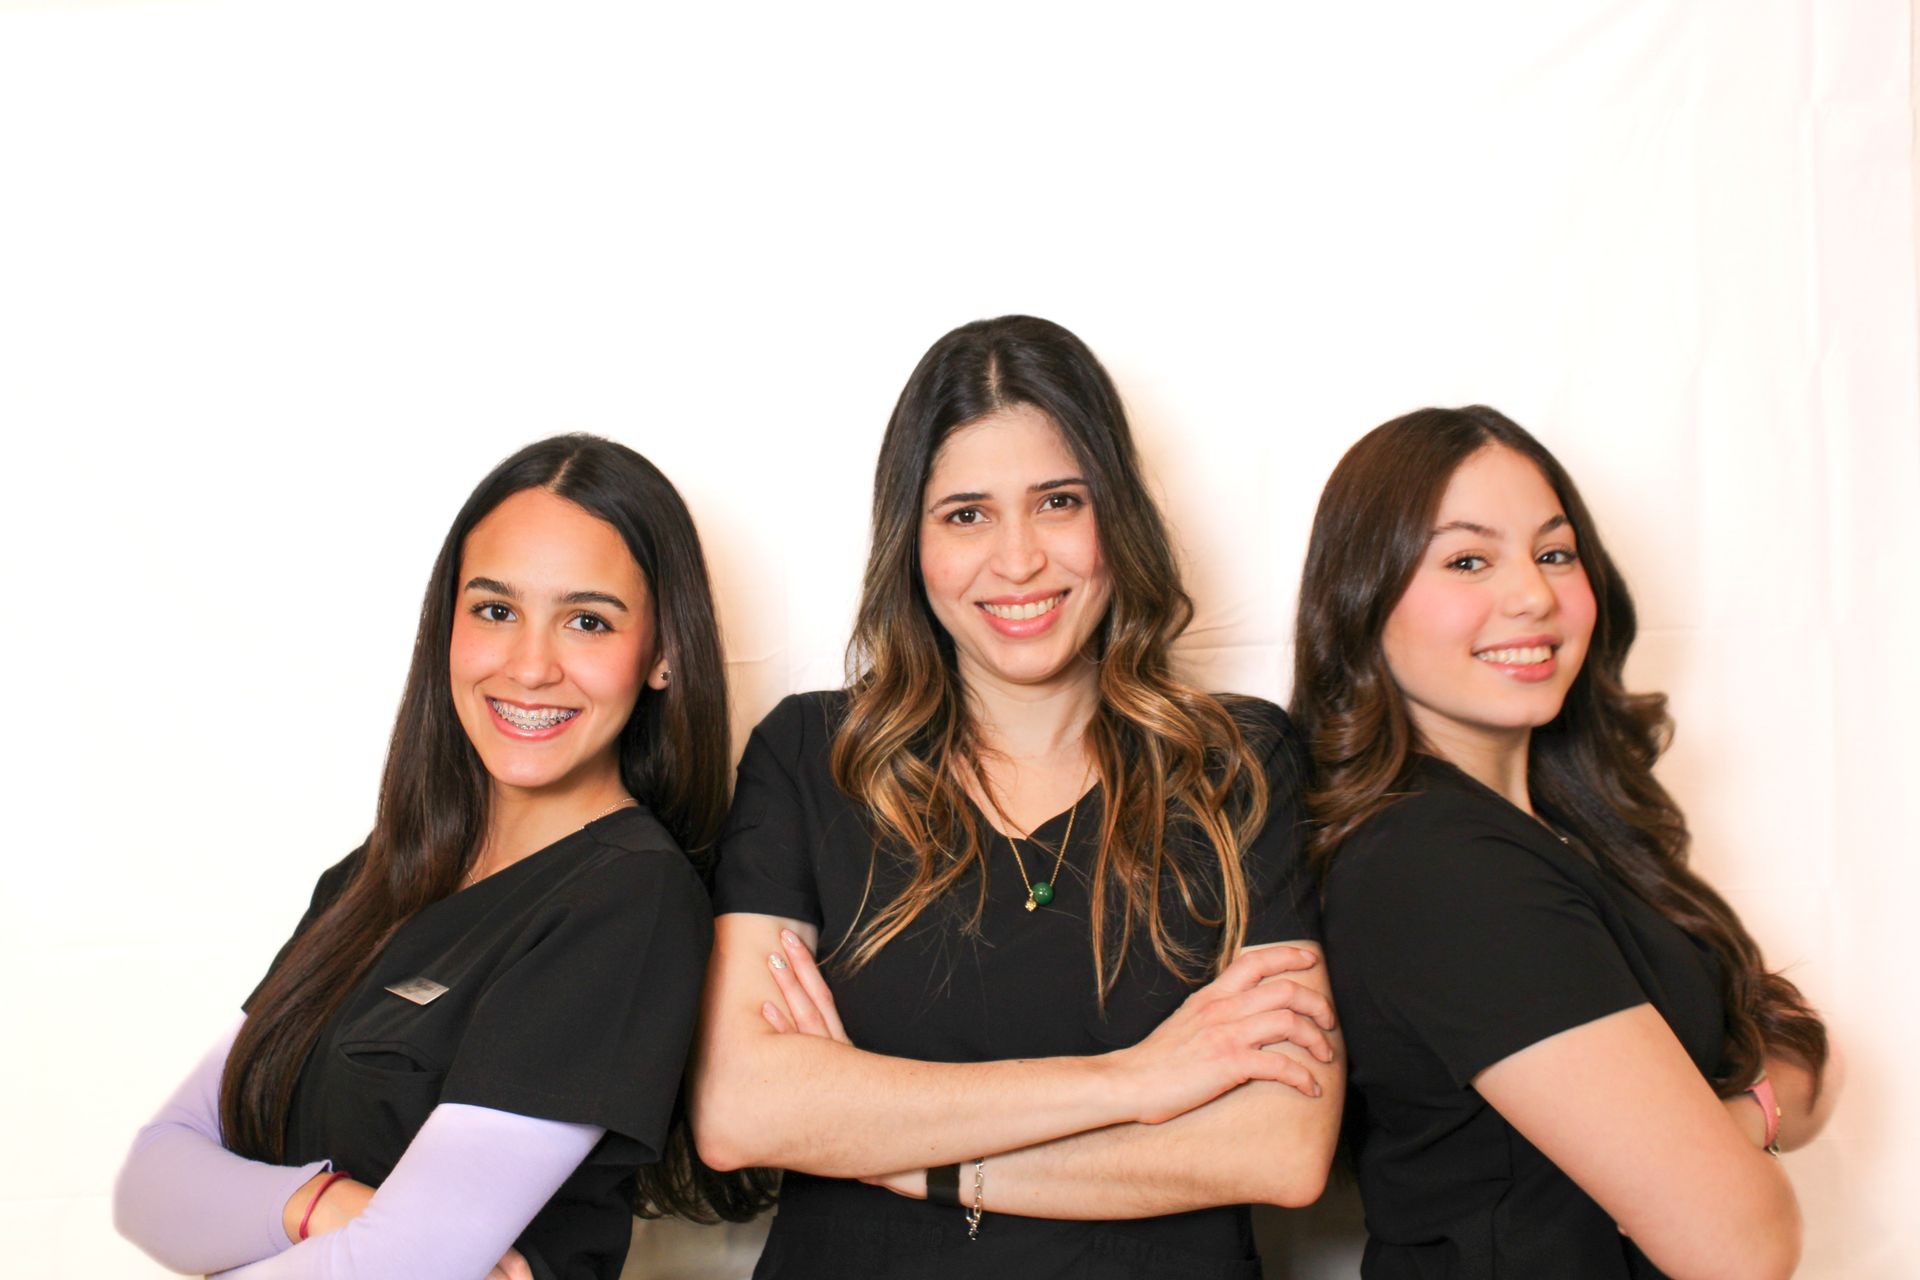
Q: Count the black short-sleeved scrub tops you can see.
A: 3